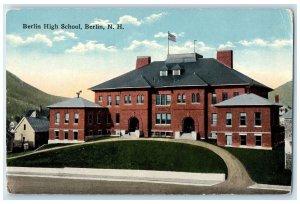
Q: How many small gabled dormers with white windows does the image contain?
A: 2